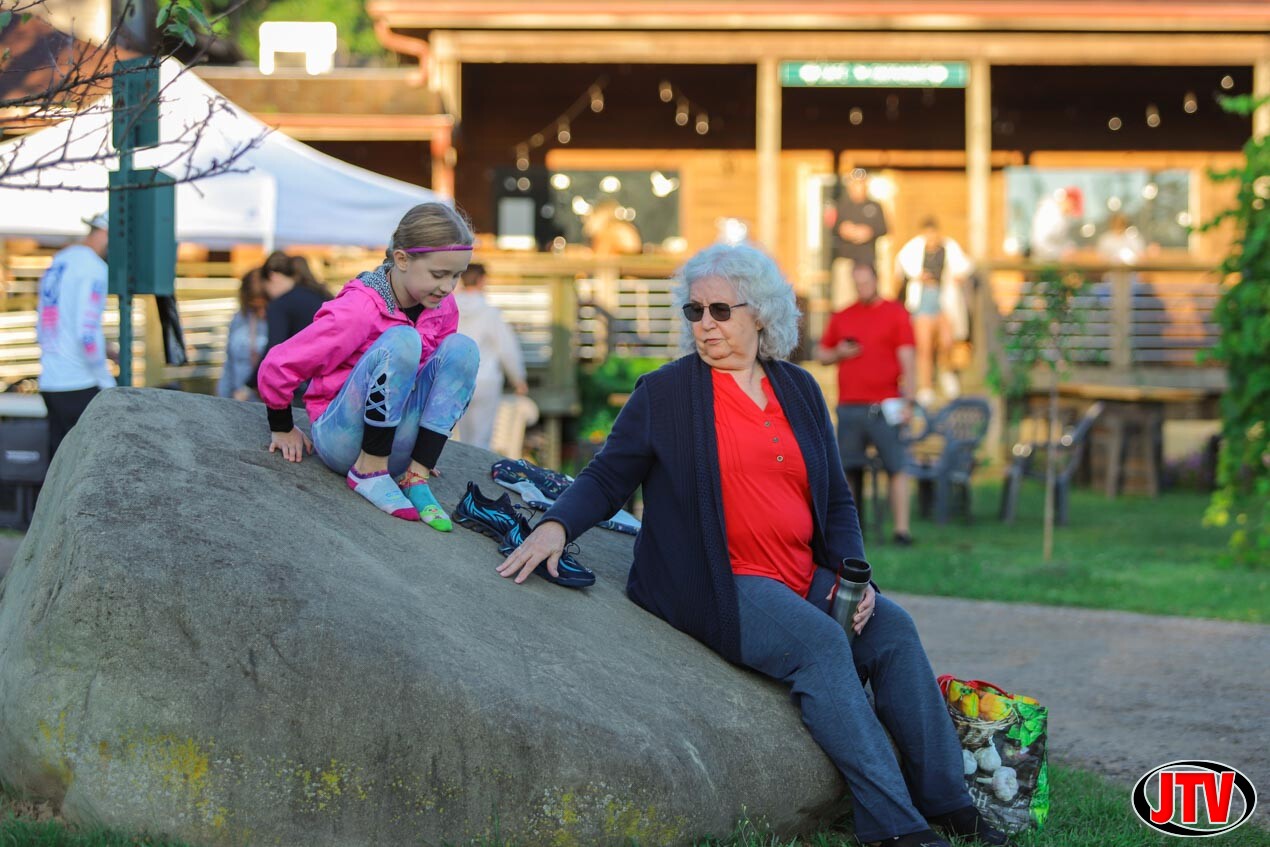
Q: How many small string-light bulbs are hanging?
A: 11